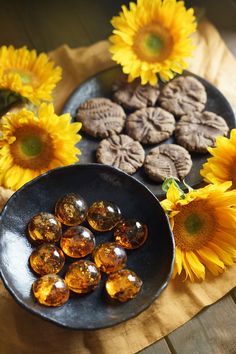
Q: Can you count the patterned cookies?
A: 7